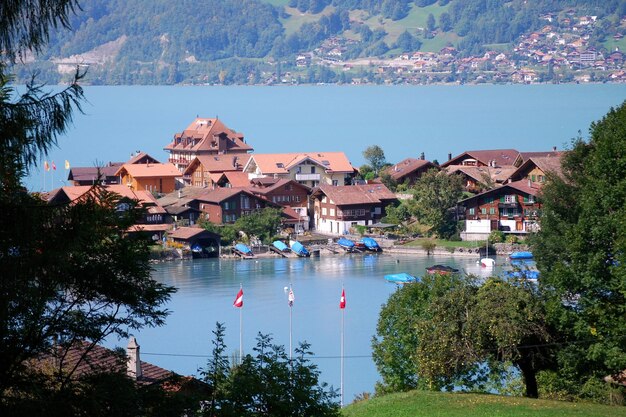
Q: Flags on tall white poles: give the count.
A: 3